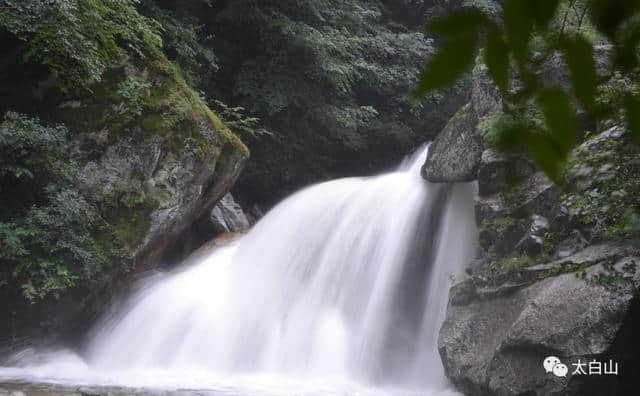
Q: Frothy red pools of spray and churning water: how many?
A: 0